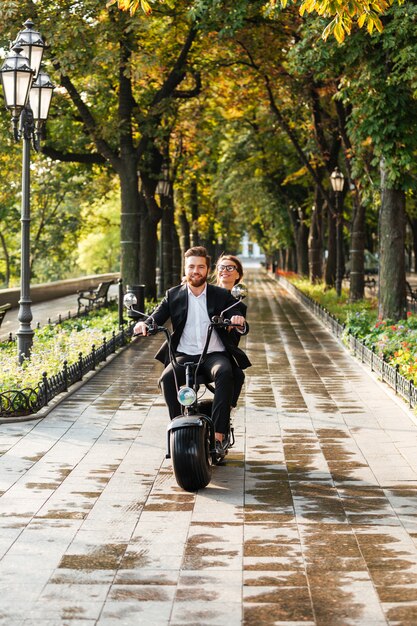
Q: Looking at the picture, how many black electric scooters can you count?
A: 1